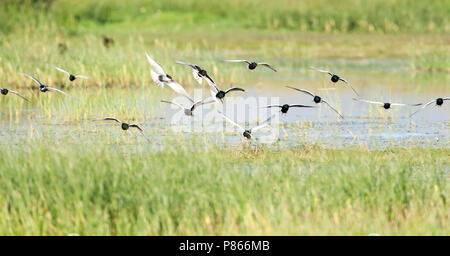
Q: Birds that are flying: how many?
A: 15